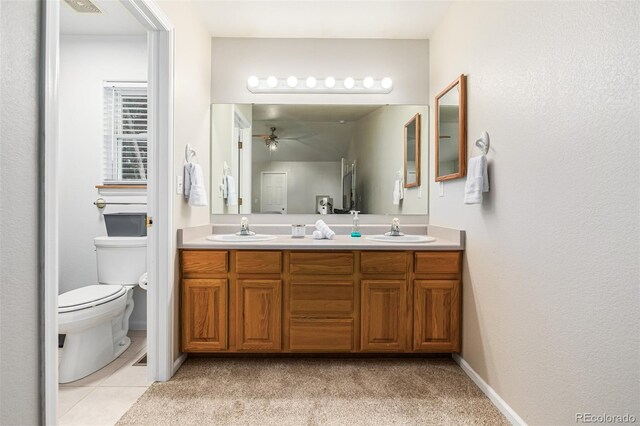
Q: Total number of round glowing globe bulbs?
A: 8